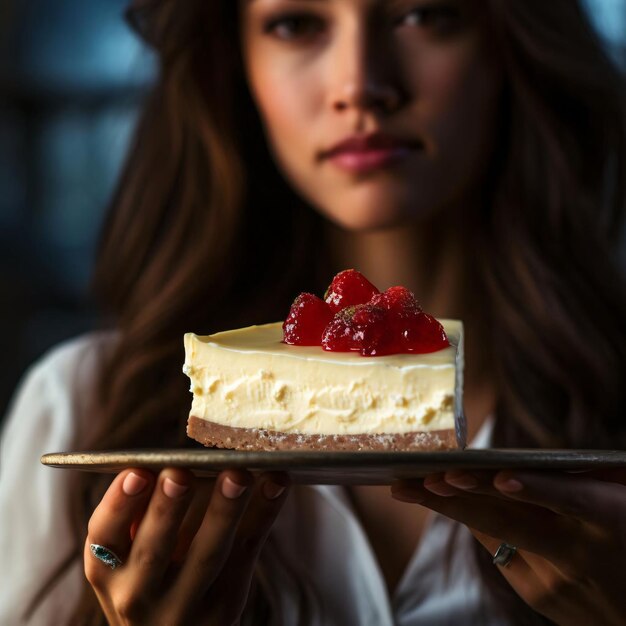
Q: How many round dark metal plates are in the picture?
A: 1